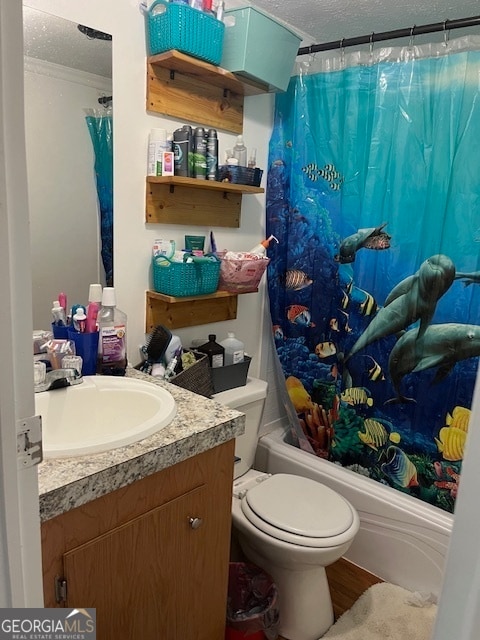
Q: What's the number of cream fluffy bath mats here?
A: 1